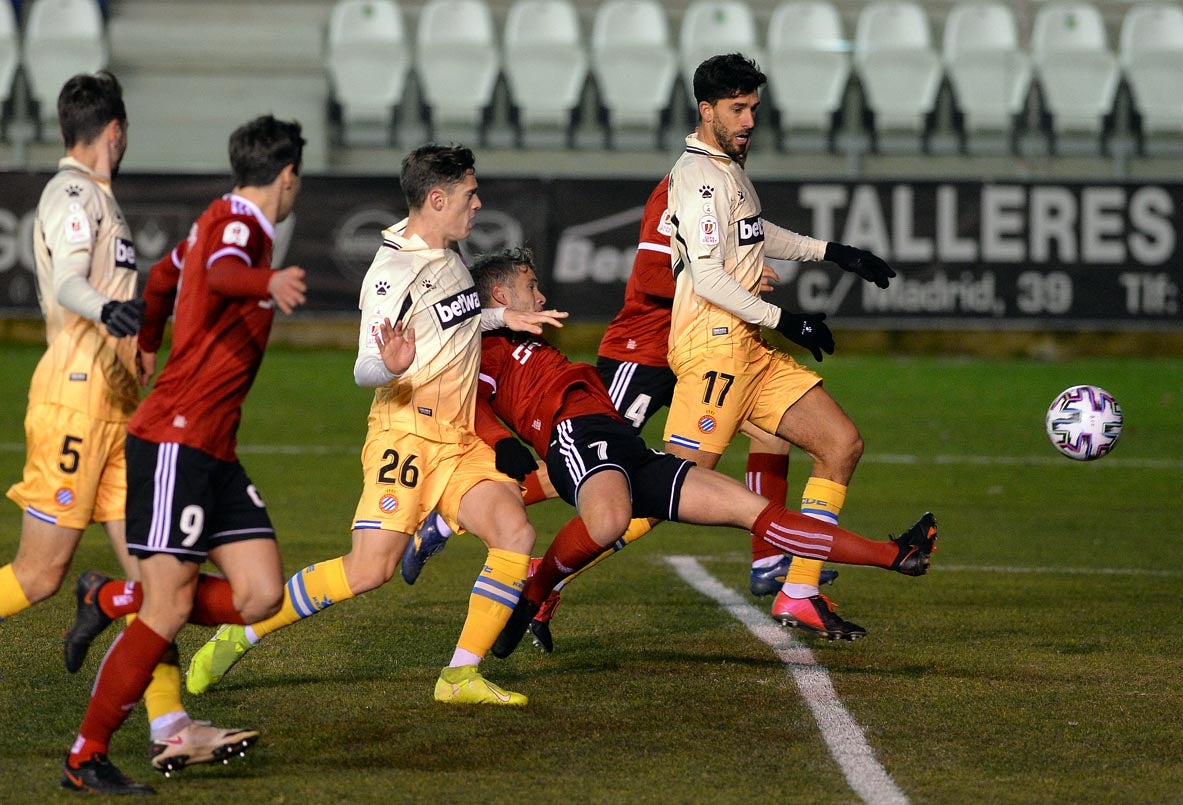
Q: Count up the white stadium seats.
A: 12